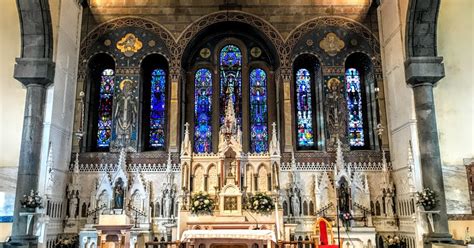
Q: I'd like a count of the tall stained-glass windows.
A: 7